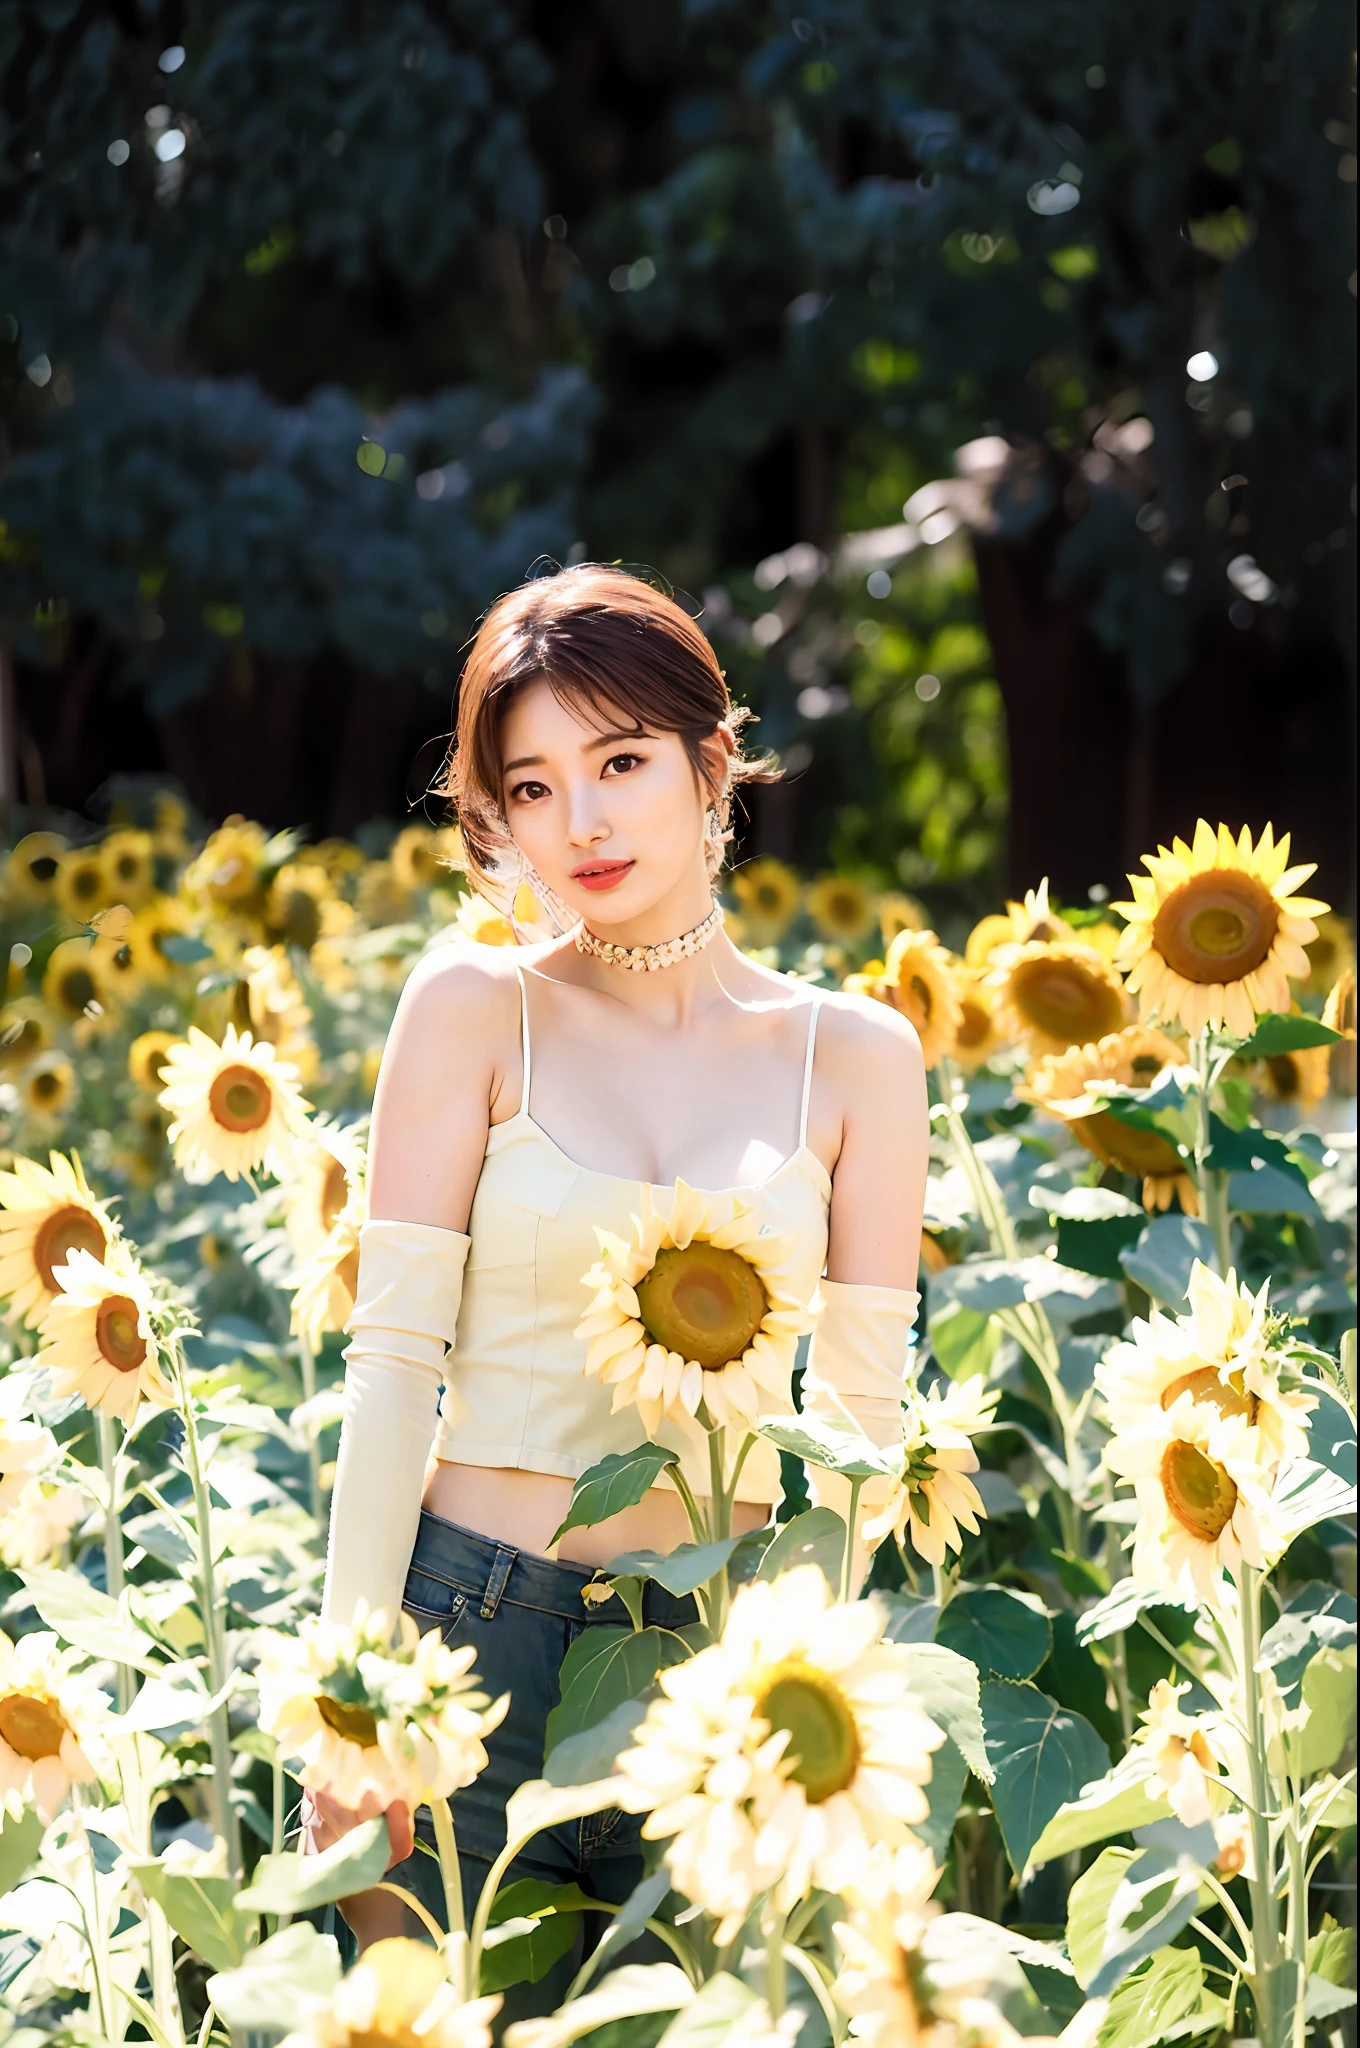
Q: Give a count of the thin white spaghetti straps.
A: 2